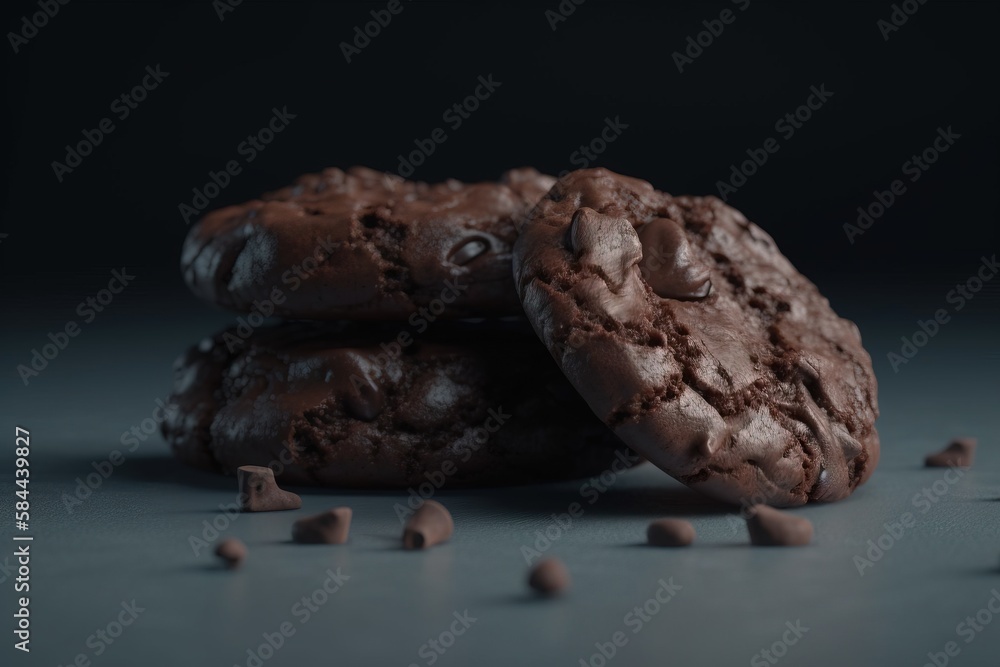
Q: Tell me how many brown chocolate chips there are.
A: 8